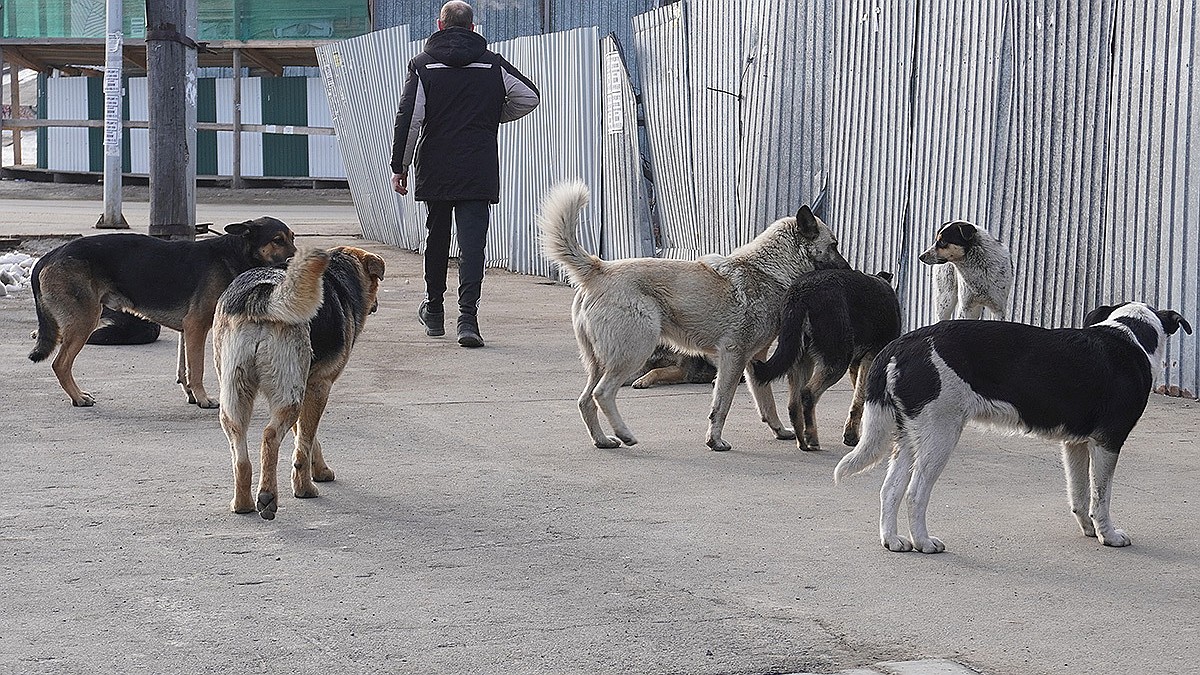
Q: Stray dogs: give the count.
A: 8